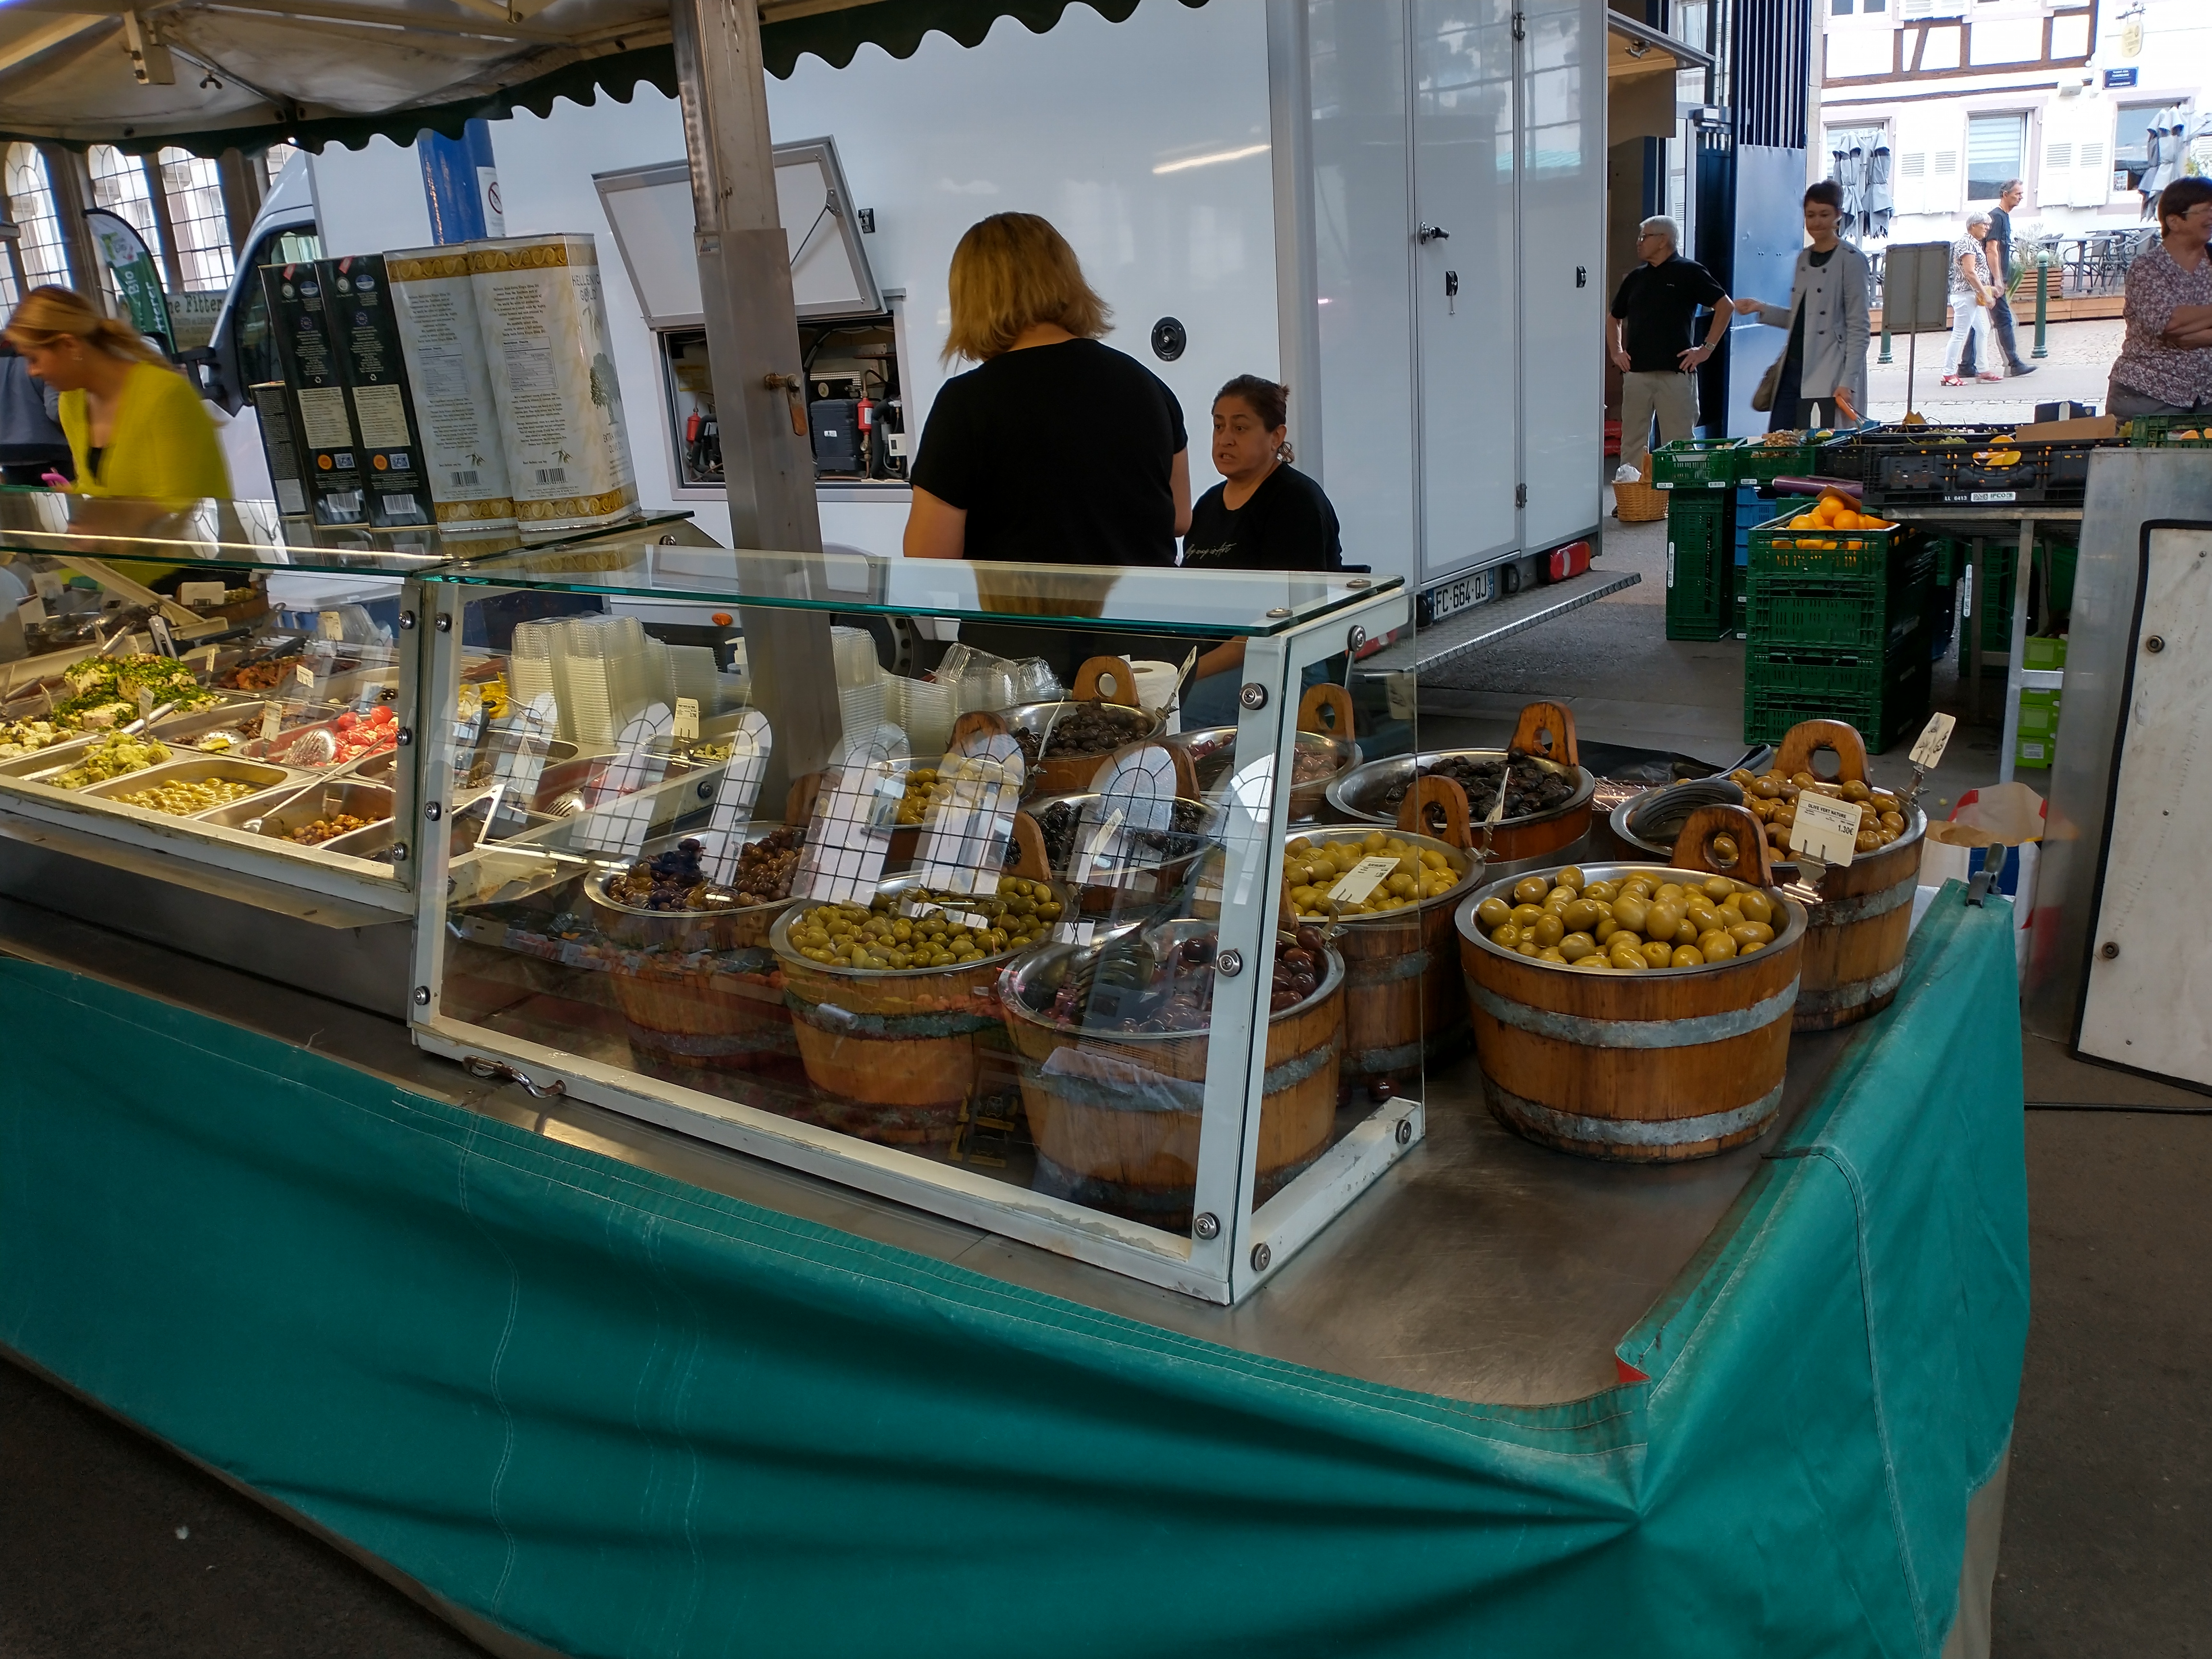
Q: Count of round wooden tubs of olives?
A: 11